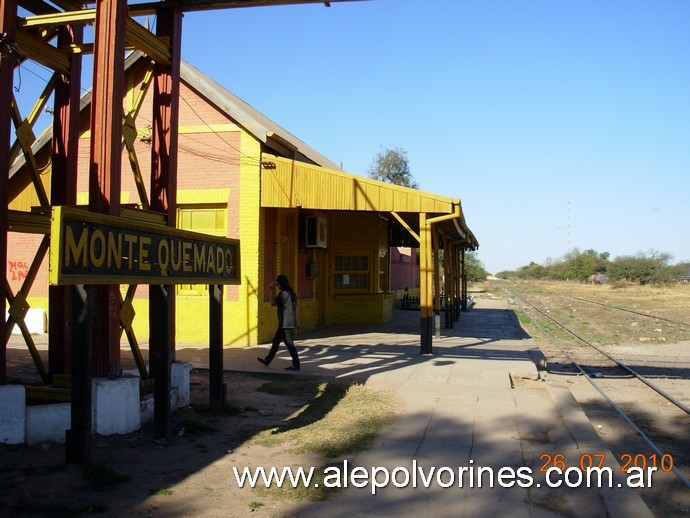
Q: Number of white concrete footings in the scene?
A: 3